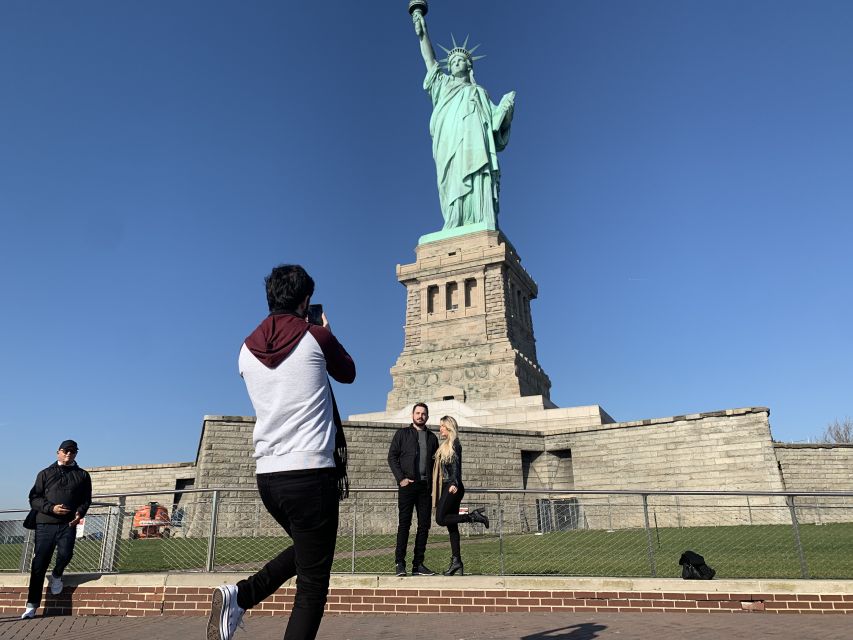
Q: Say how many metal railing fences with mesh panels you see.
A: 1